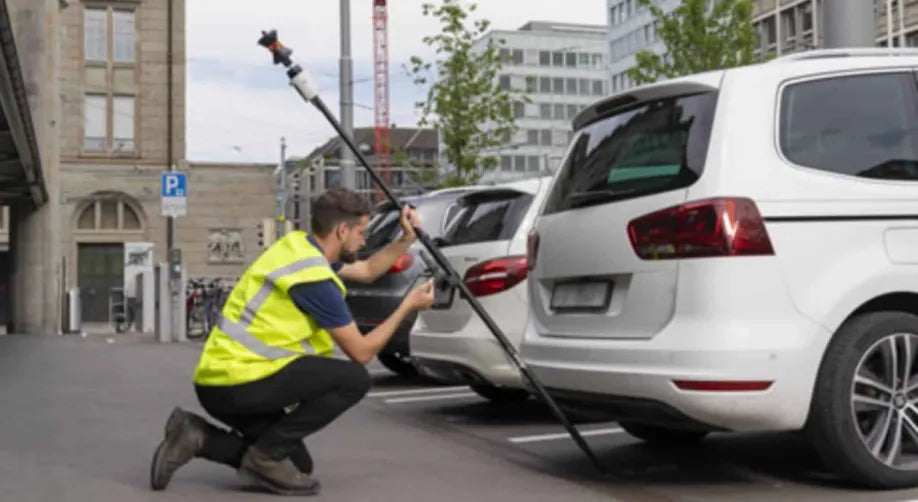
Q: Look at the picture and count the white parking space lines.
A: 3